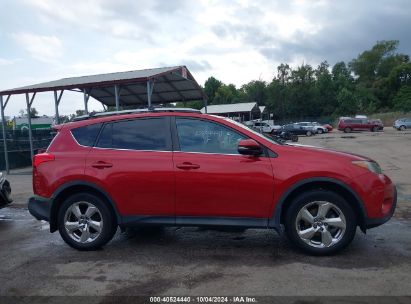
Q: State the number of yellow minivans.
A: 0